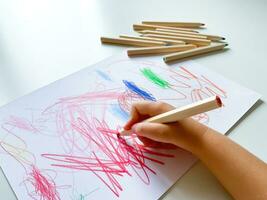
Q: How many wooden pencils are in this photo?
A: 10